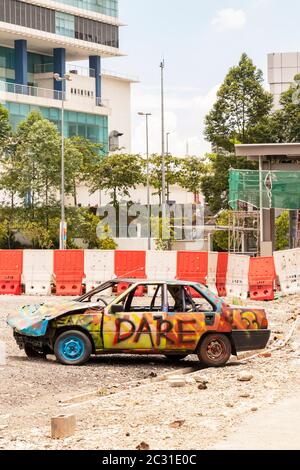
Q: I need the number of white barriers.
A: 6